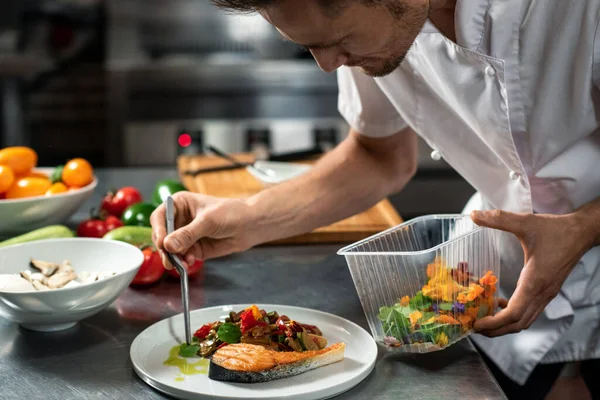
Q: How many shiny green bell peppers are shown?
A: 2